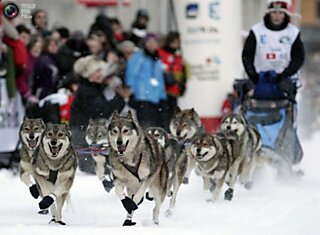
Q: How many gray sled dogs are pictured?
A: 8